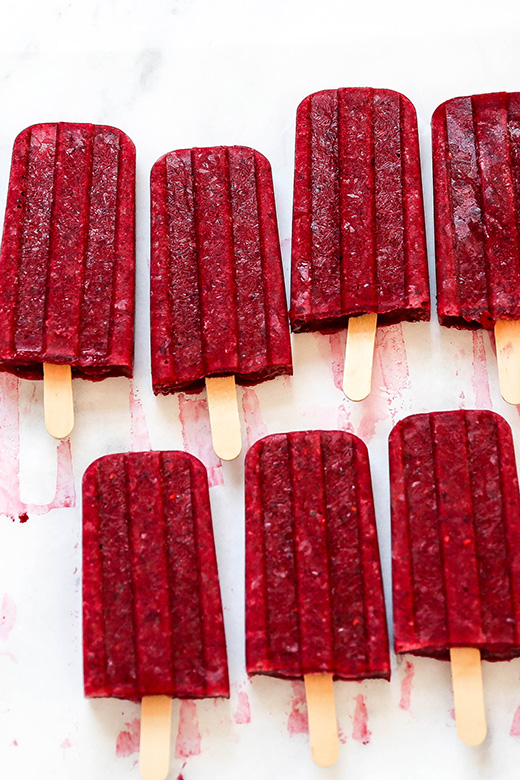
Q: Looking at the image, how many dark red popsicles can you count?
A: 7